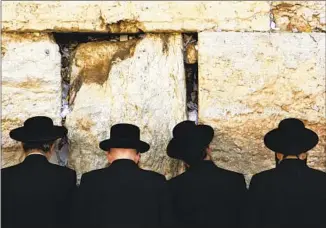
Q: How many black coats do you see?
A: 4